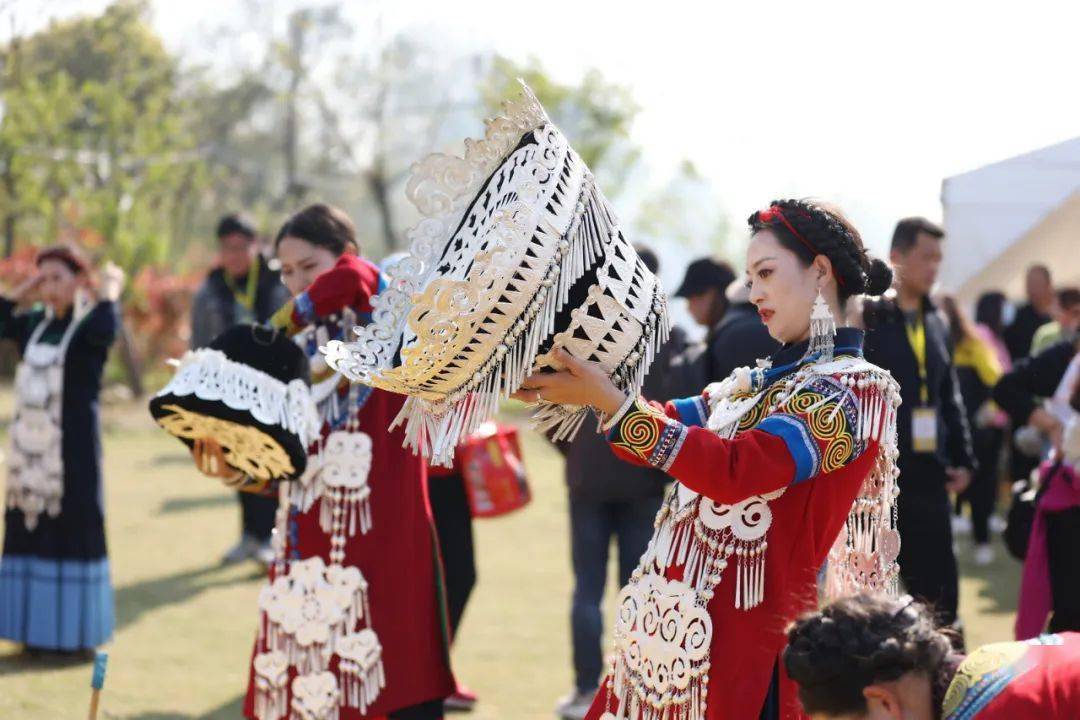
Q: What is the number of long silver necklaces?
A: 3